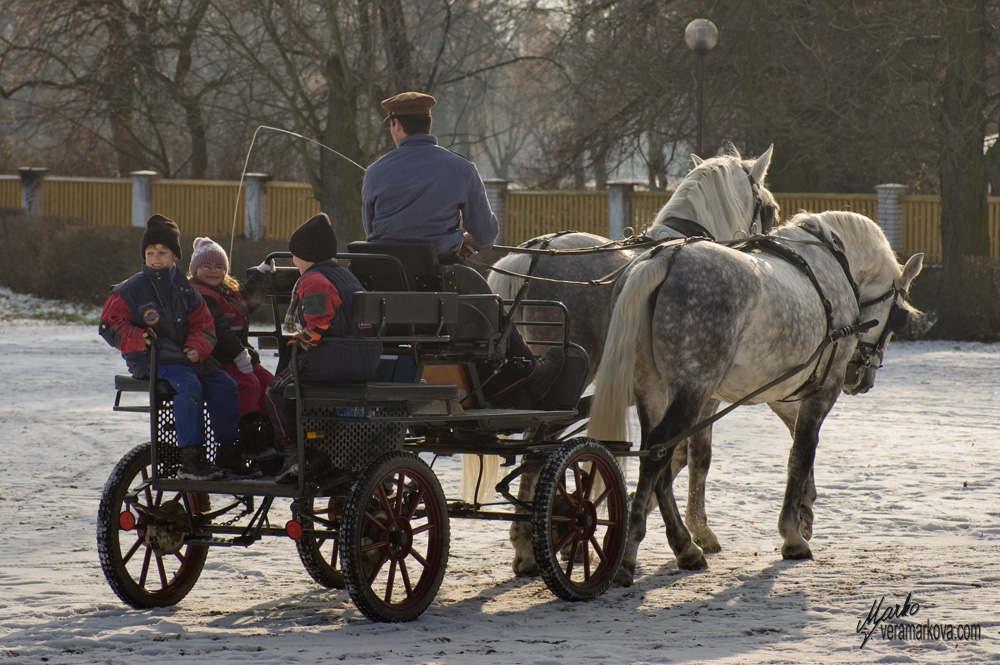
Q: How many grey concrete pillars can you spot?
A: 6